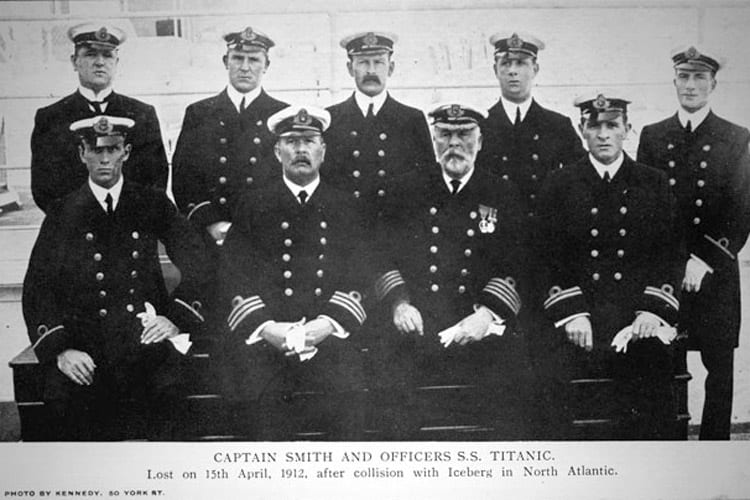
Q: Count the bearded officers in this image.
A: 1